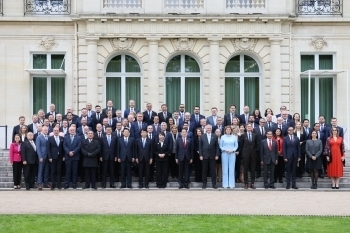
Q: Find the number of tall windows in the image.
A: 5